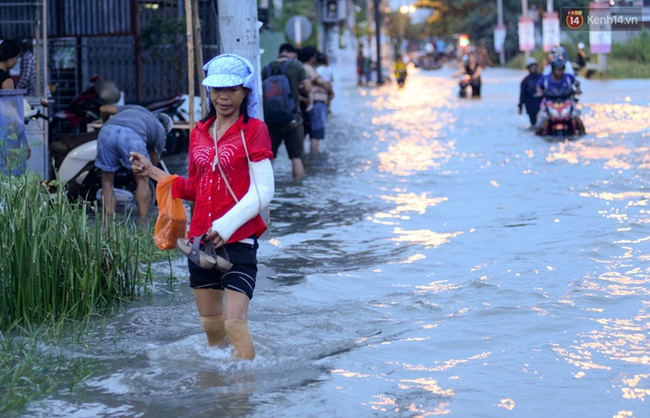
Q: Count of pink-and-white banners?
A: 4